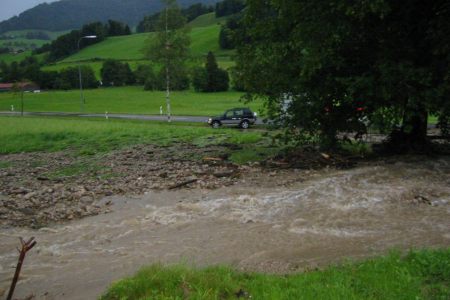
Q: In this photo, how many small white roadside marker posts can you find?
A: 3